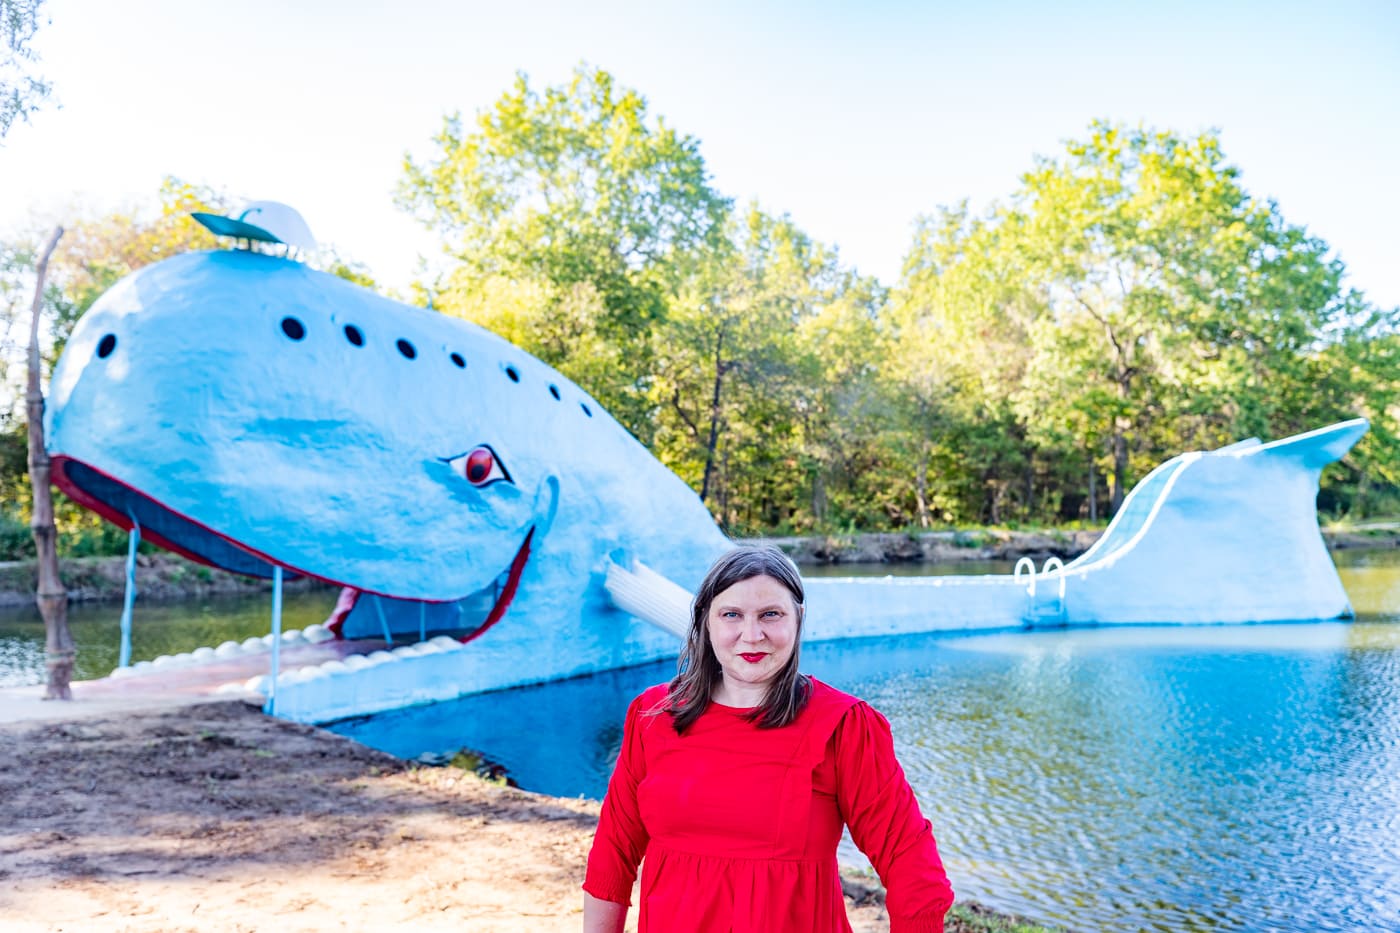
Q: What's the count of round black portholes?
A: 8